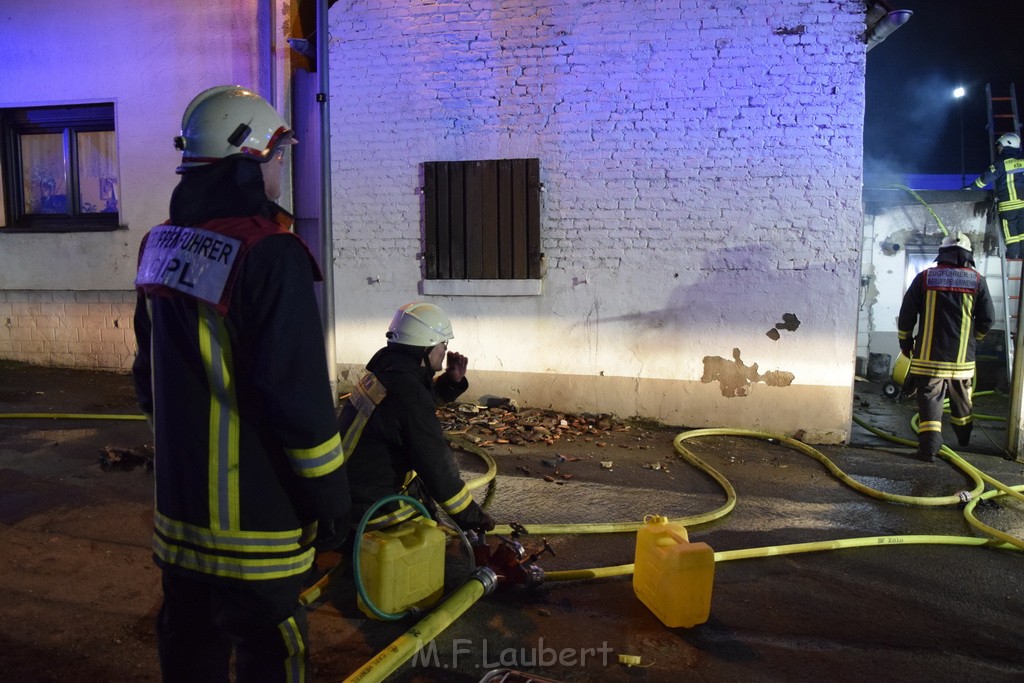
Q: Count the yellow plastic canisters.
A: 2